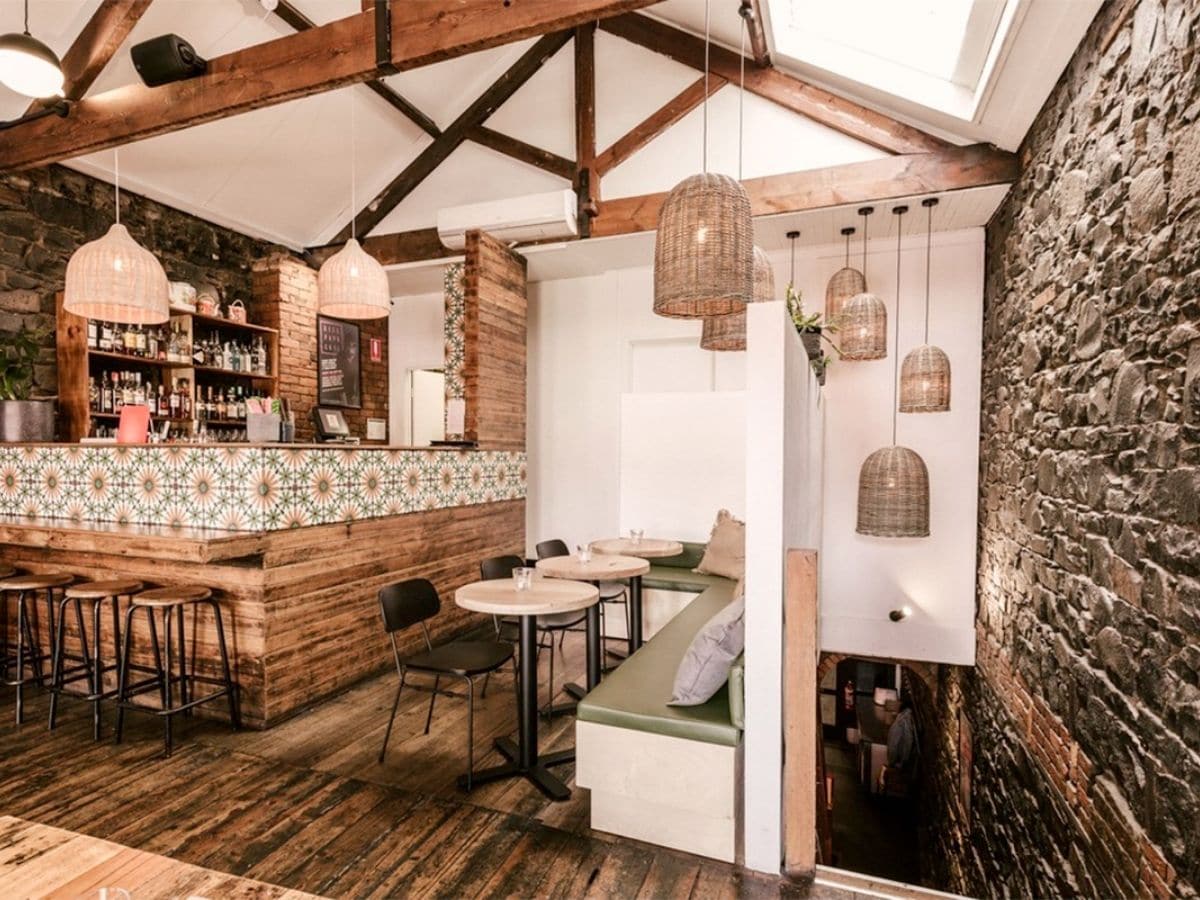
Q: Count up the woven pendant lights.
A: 8